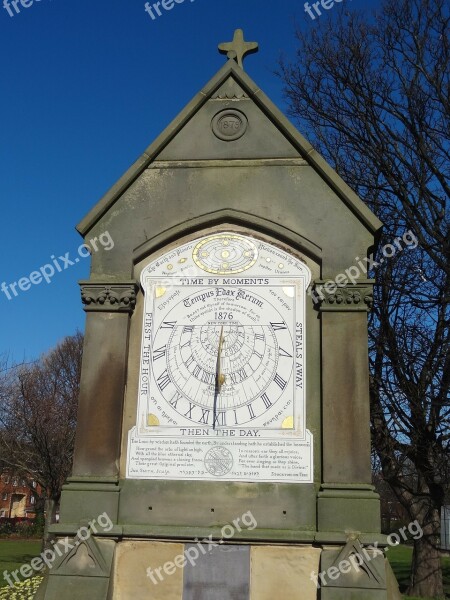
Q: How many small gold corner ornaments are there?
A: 4